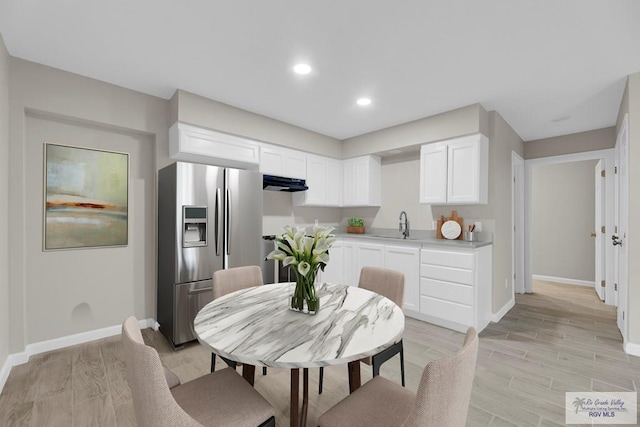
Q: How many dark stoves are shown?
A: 1